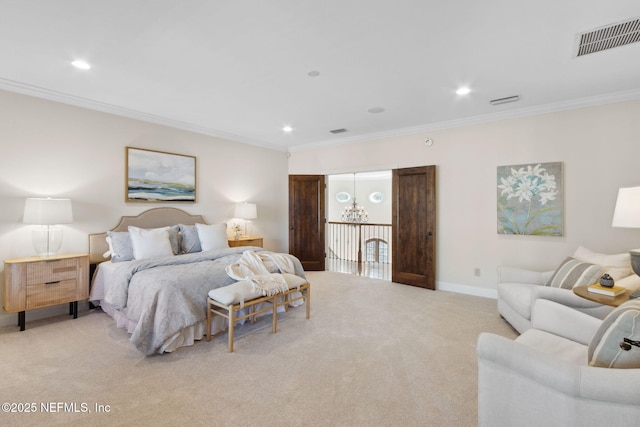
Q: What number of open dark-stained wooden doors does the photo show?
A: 2